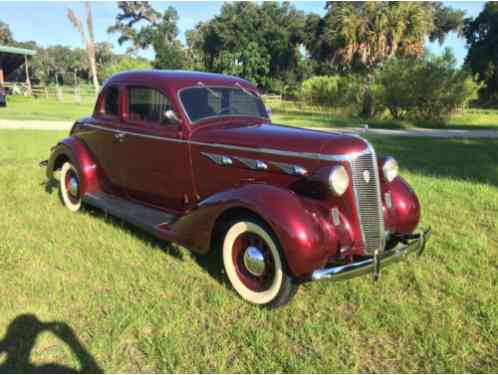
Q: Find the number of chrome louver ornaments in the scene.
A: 3